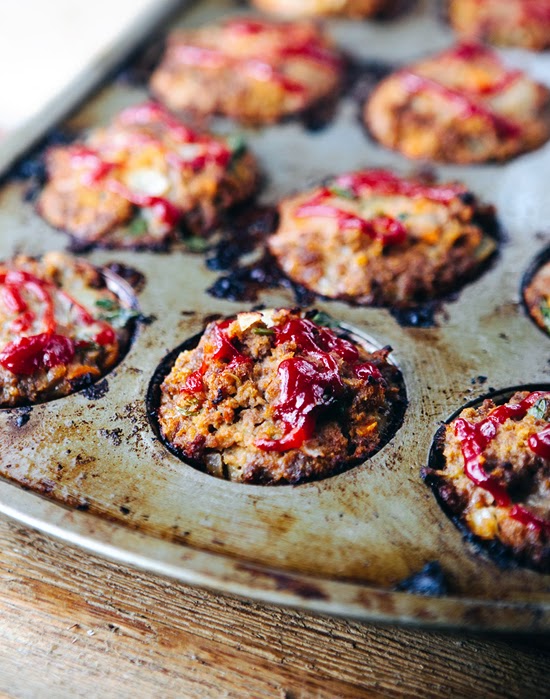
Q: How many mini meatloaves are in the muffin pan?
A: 10